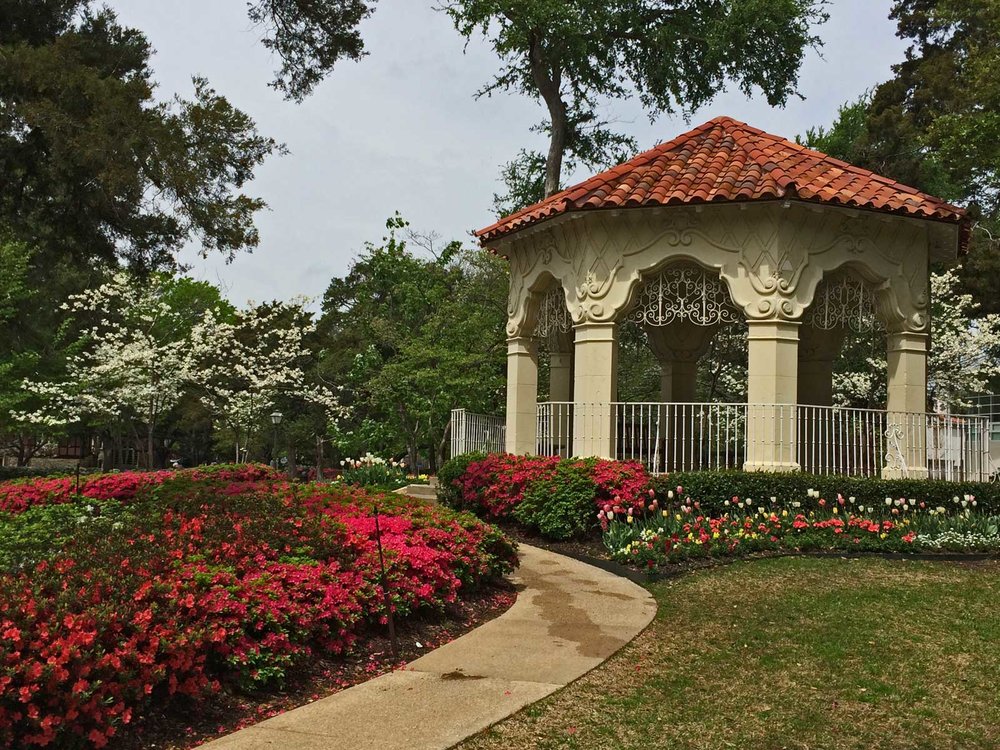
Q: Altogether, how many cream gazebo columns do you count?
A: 7